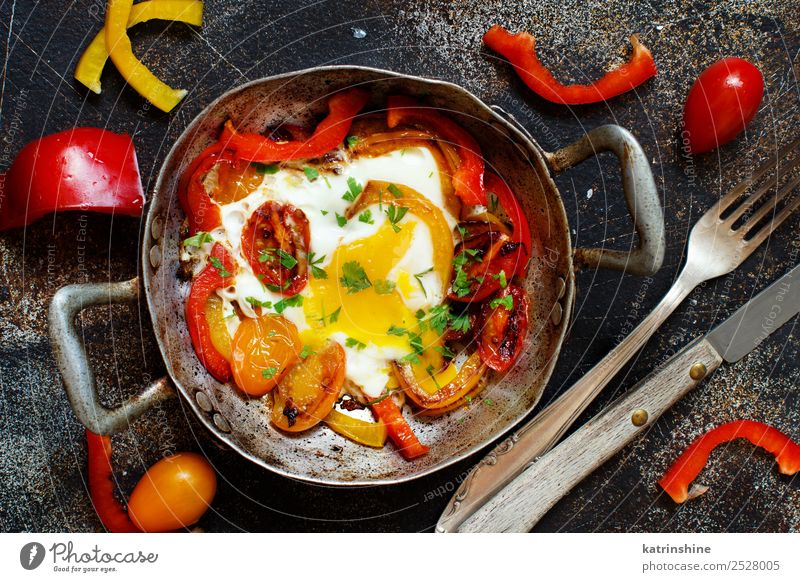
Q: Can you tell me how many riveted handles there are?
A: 3